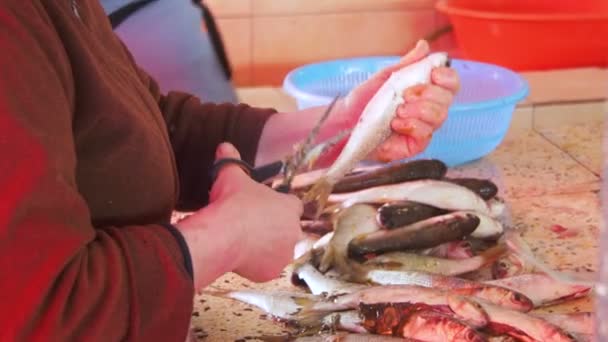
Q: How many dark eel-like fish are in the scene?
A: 4